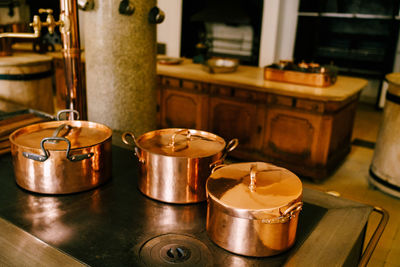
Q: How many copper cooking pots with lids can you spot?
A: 3